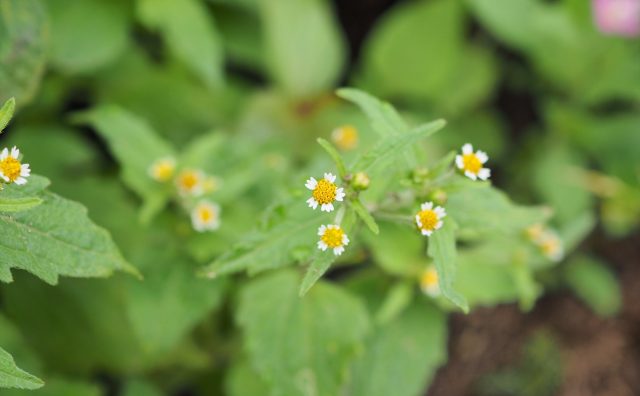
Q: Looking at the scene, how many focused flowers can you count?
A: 5